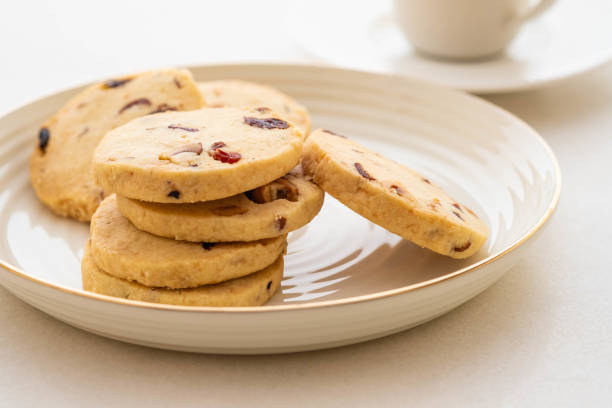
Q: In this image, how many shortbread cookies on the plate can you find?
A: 7